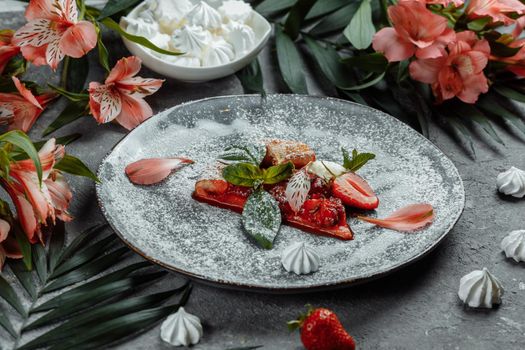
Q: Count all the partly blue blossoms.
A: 0